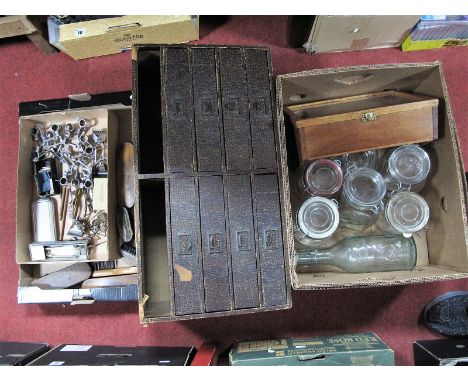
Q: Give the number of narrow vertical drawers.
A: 8